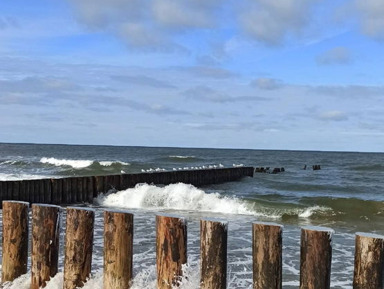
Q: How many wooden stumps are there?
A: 9